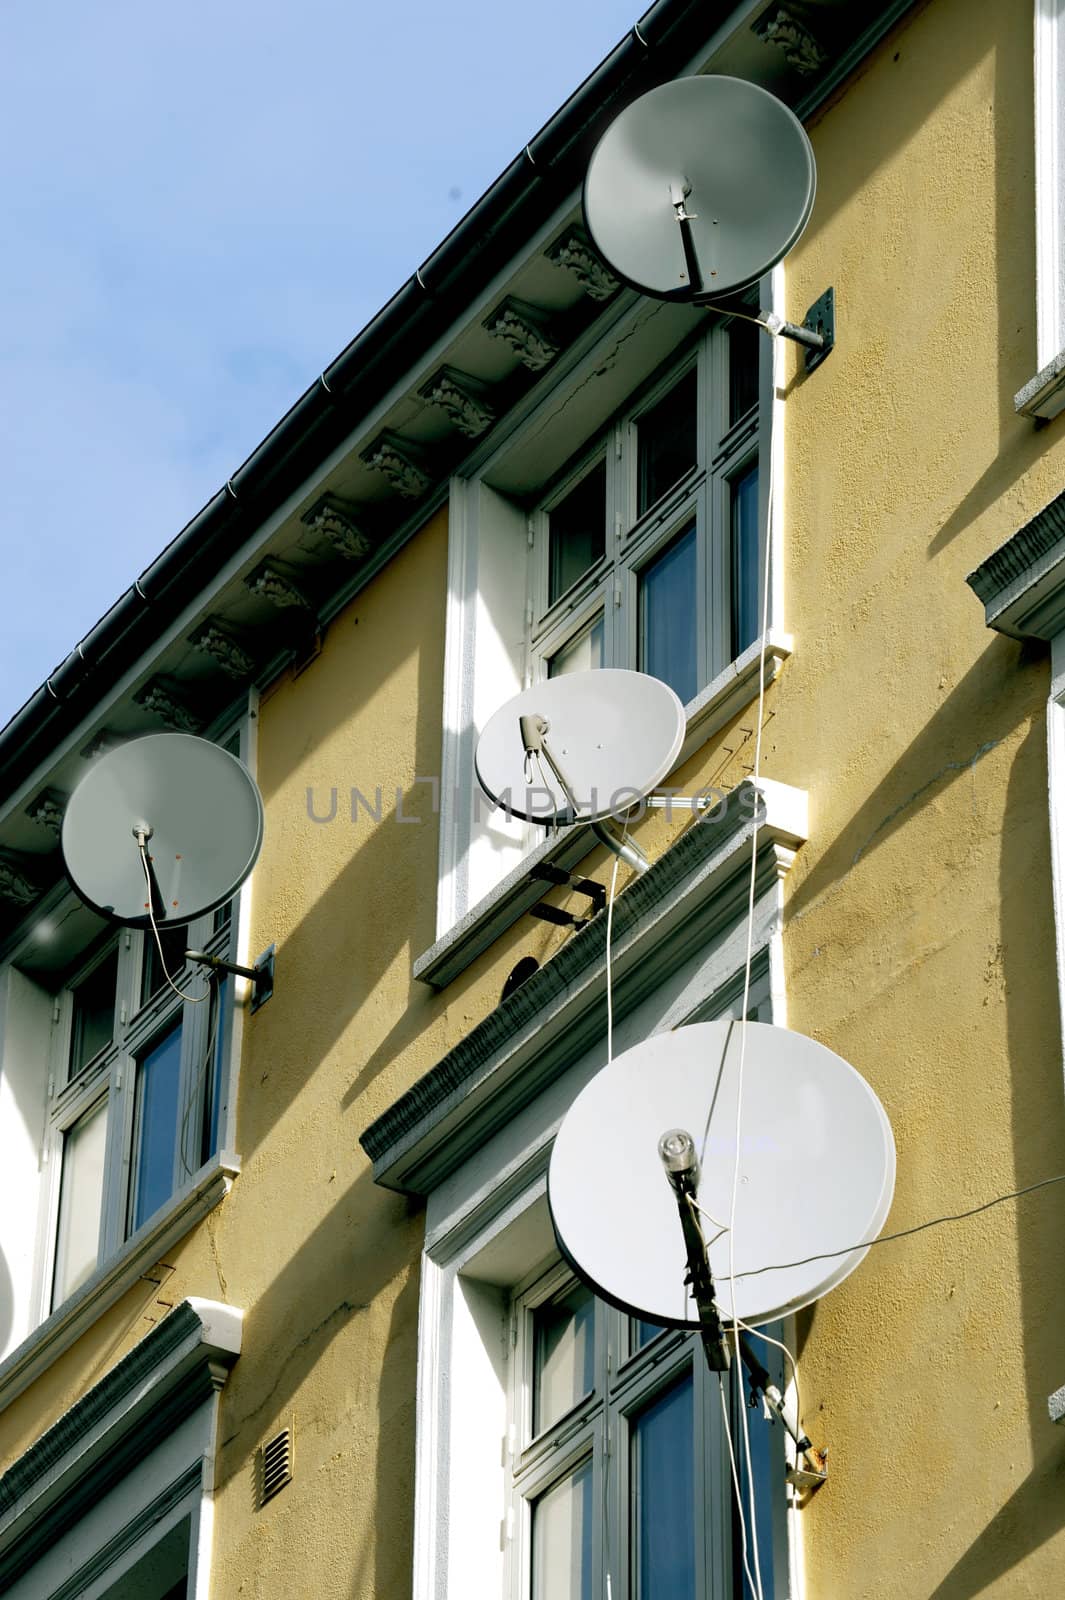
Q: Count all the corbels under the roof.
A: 12